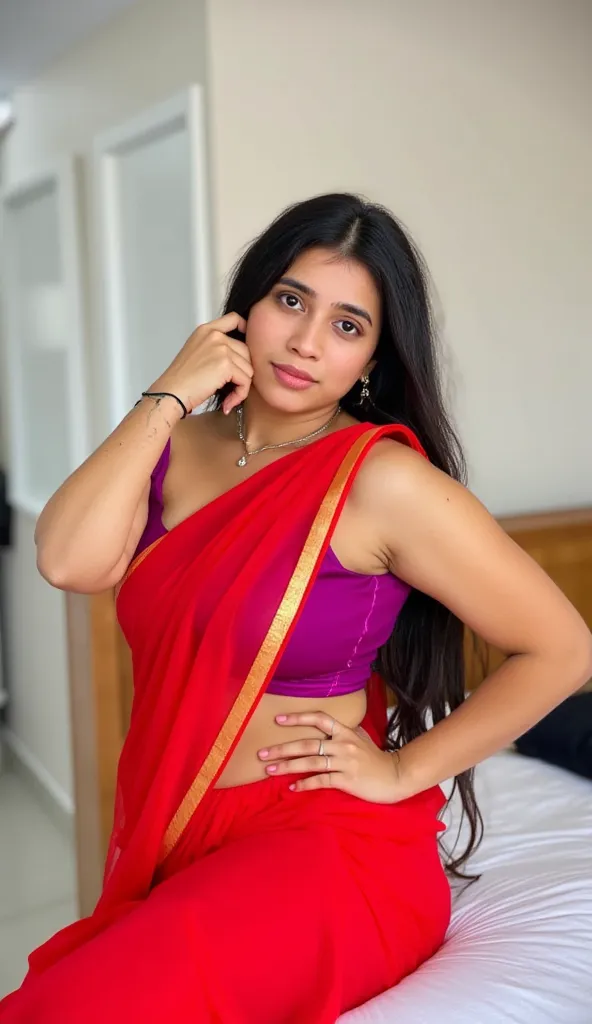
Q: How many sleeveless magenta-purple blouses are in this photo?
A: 1